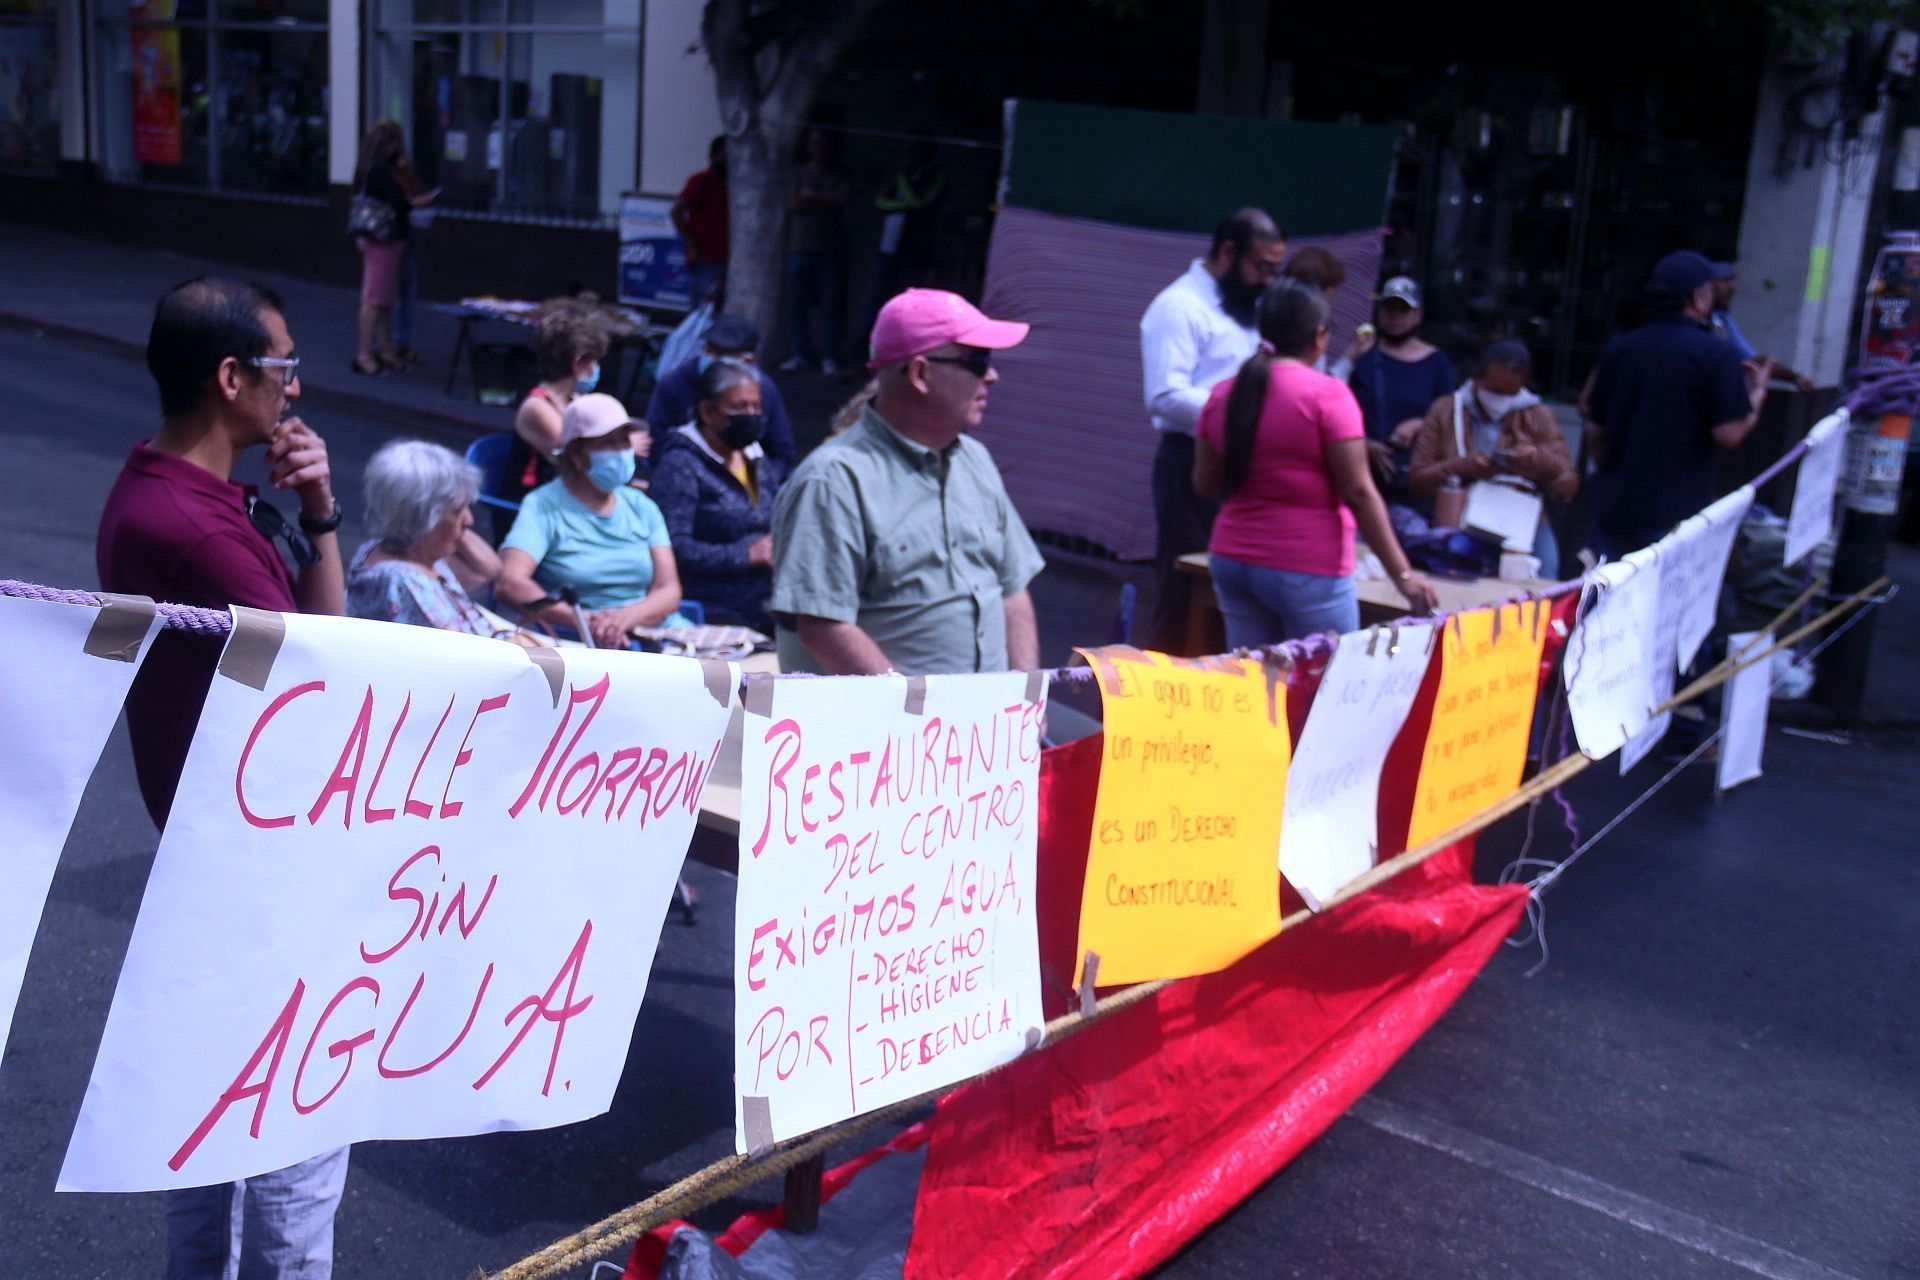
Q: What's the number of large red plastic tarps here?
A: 1